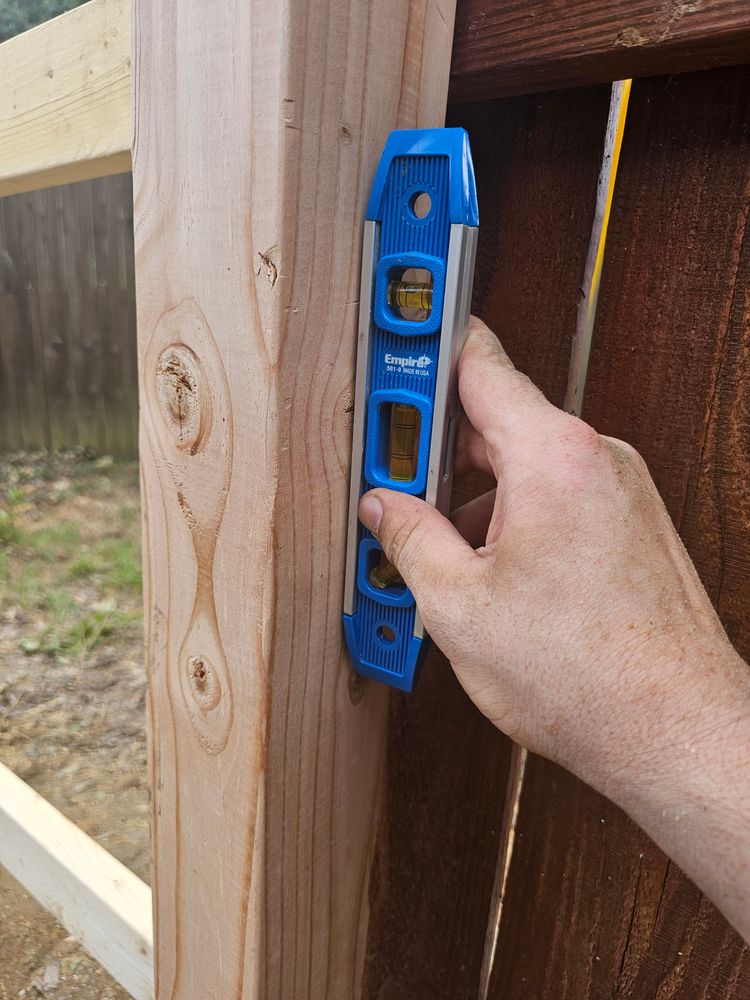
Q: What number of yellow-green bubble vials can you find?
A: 3